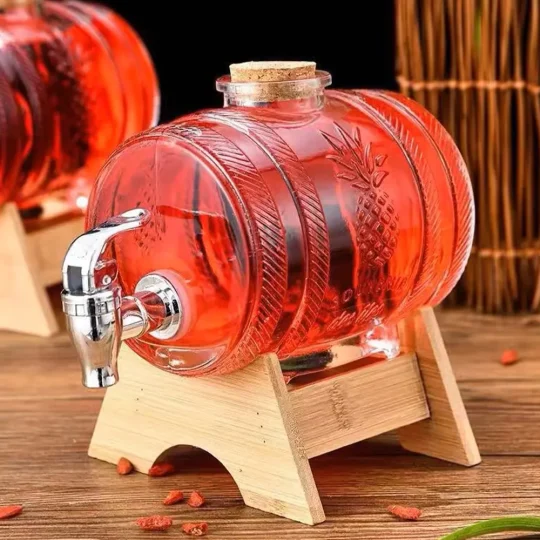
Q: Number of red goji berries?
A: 9